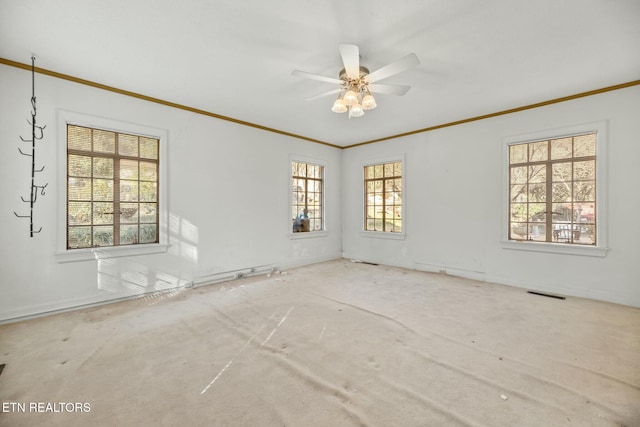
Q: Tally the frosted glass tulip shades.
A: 4